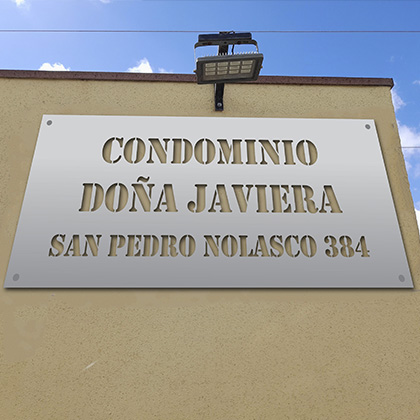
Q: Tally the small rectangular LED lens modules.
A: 12